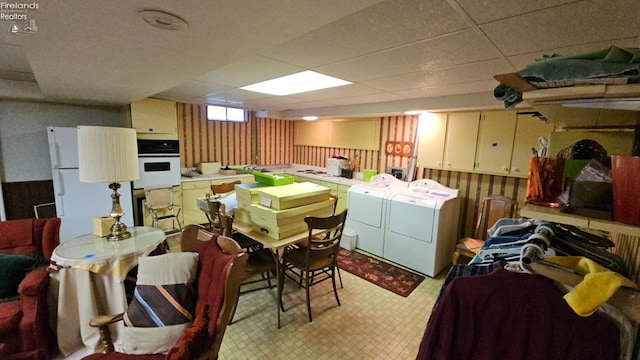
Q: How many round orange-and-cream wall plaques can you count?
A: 3